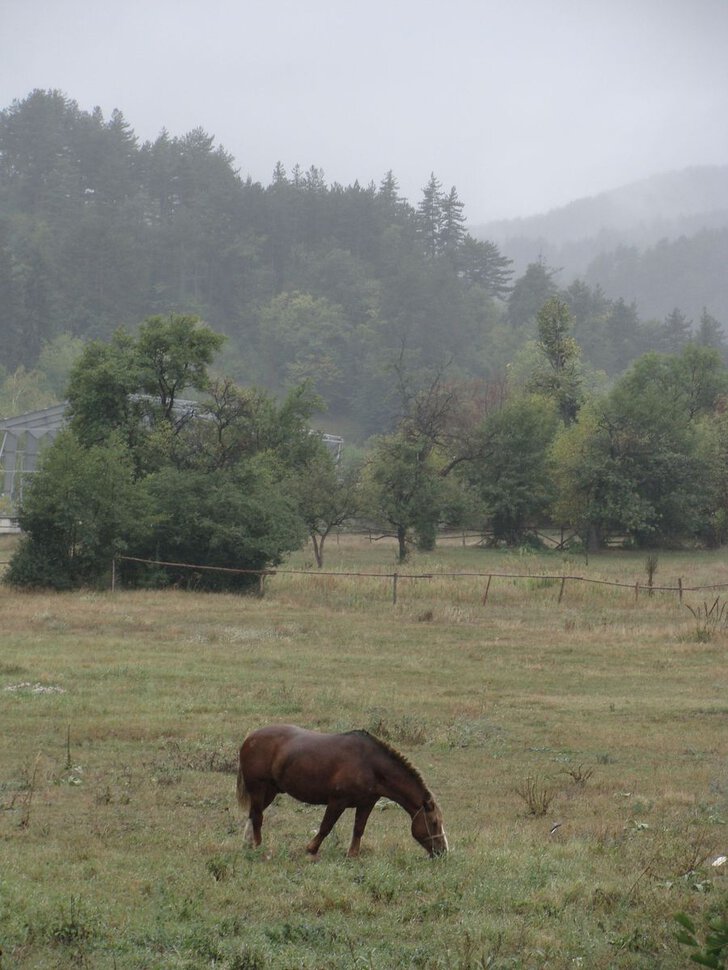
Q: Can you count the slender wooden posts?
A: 7